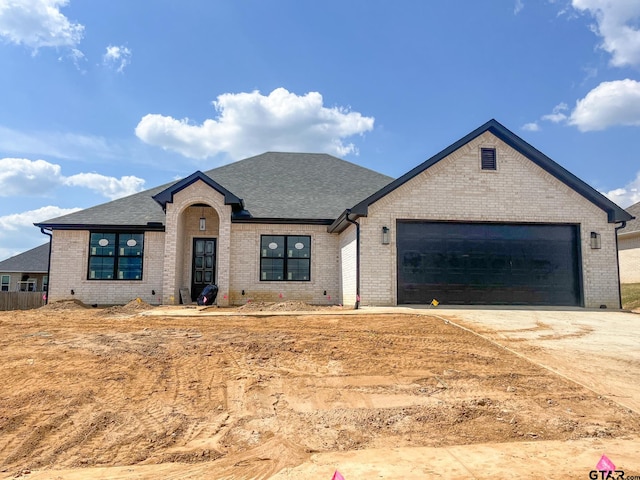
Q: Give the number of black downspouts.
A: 3